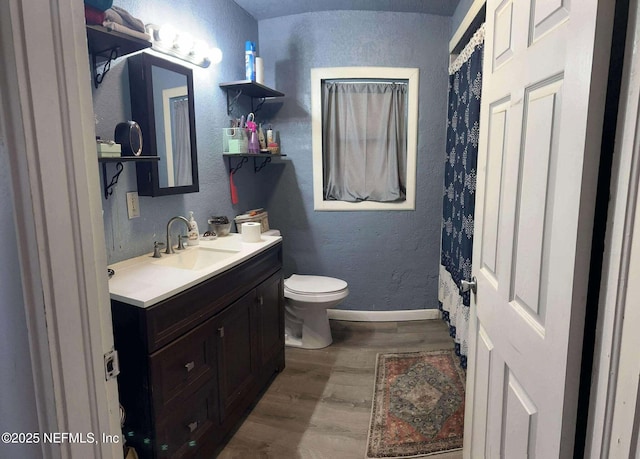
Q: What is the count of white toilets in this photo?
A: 1